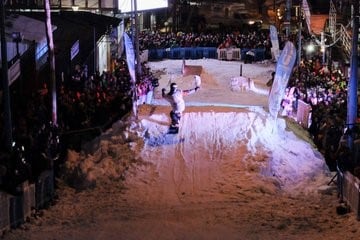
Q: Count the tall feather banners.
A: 3